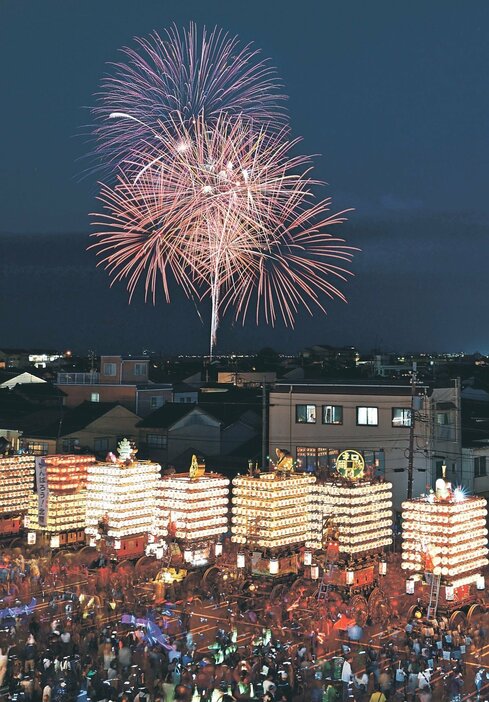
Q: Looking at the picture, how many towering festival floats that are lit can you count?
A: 7